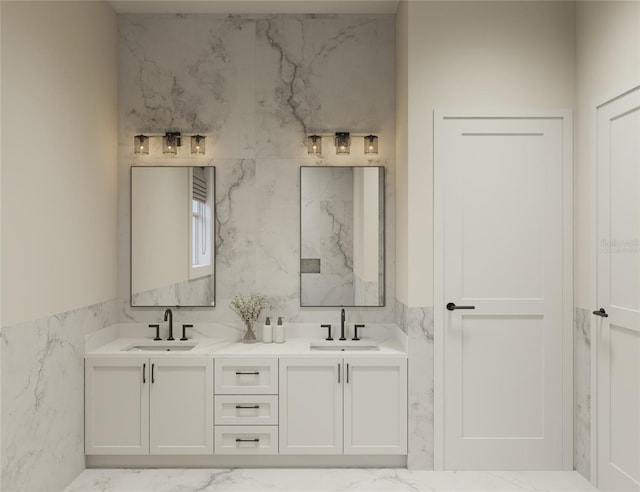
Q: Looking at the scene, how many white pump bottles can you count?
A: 2